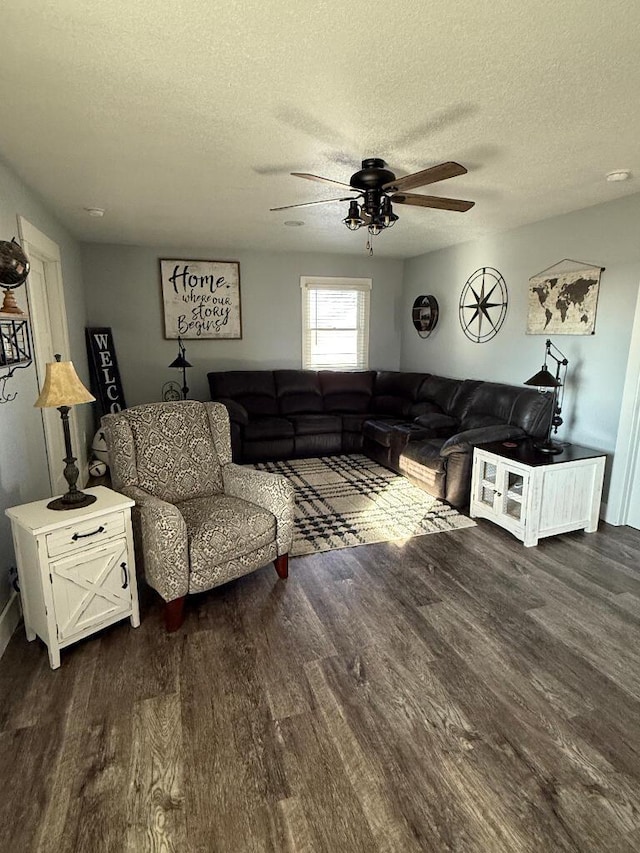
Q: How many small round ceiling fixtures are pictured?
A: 3